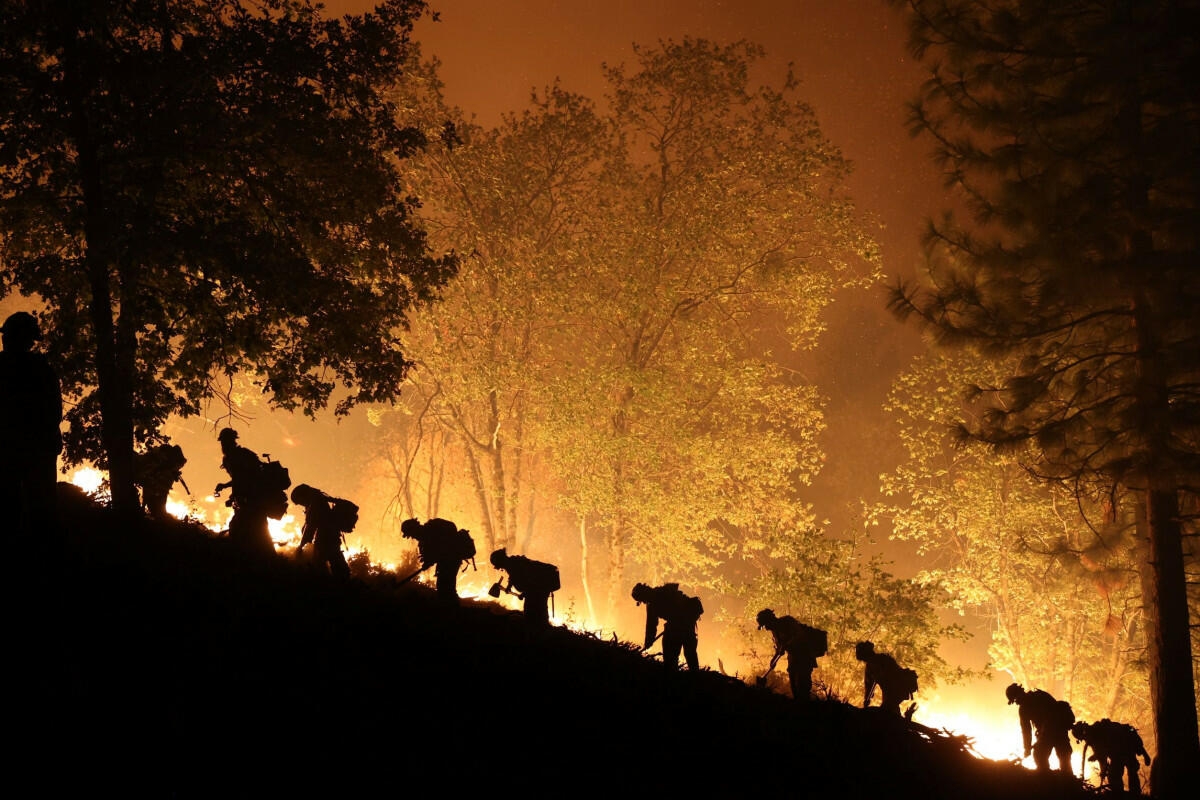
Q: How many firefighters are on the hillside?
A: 11